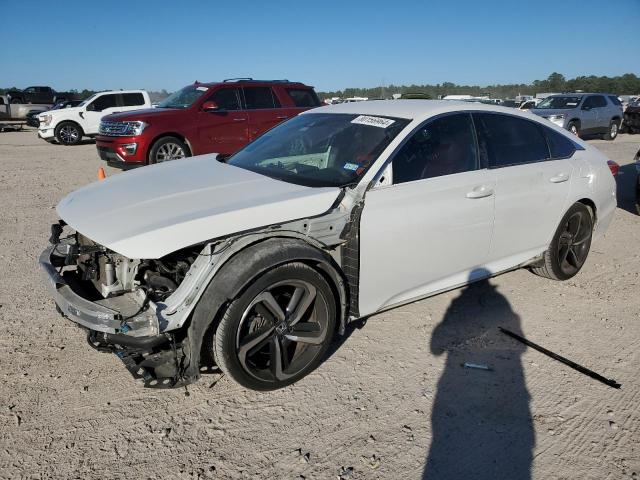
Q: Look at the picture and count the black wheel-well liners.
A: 1